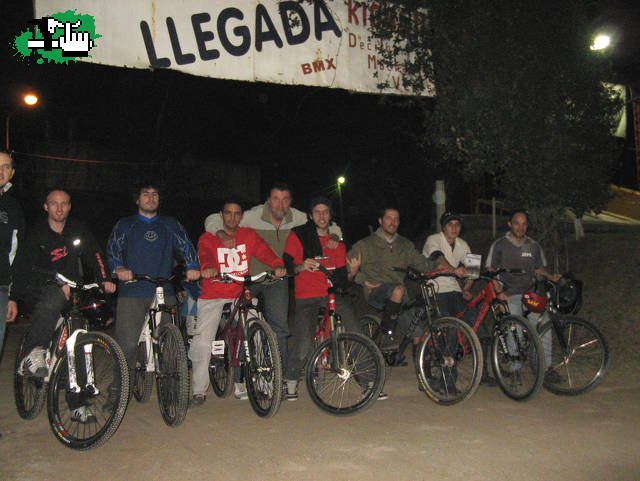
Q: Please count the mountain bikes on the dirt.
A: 7